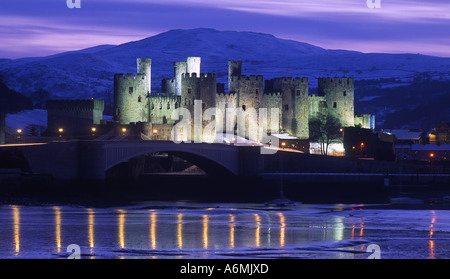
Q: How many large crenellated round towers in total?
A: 5